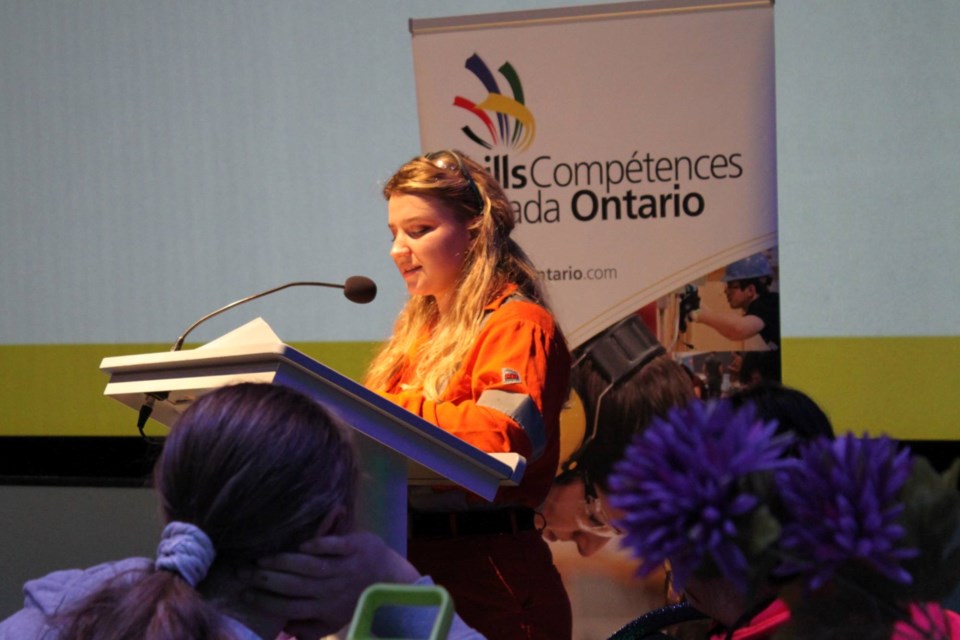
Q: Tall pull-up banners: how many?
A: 1